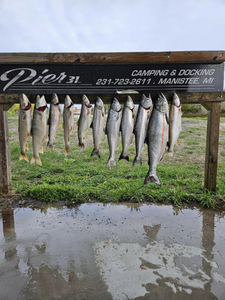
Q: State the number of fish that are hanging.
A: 11